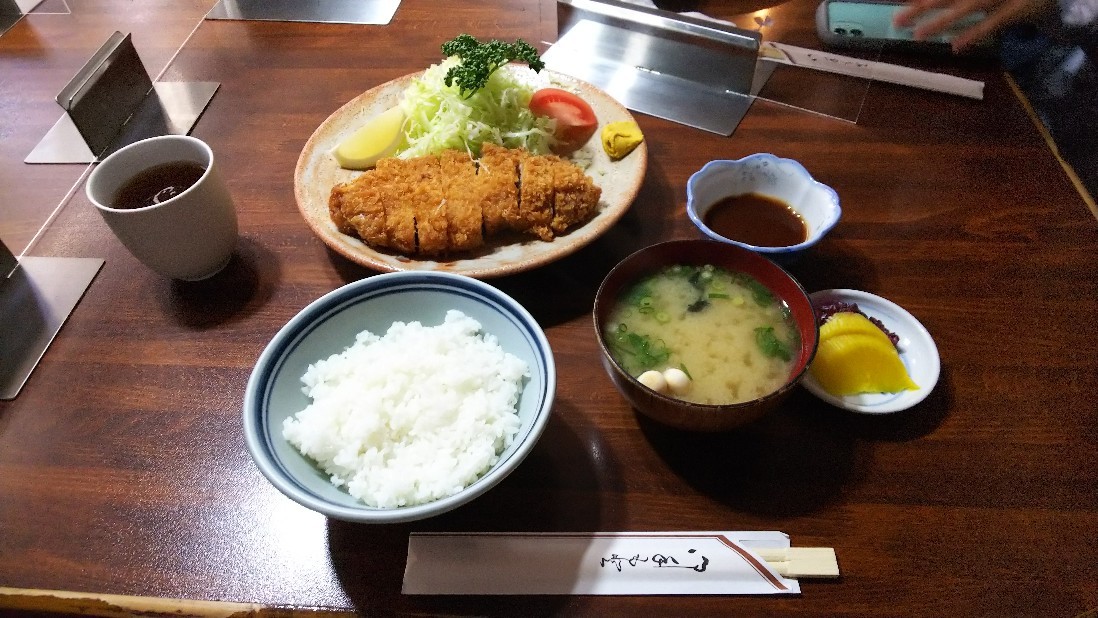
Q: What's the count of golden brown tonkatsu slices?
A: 7